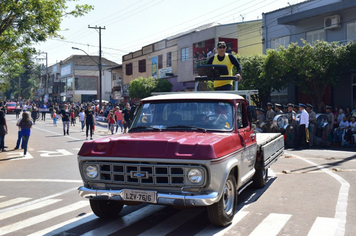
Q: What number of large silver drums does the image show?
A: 2